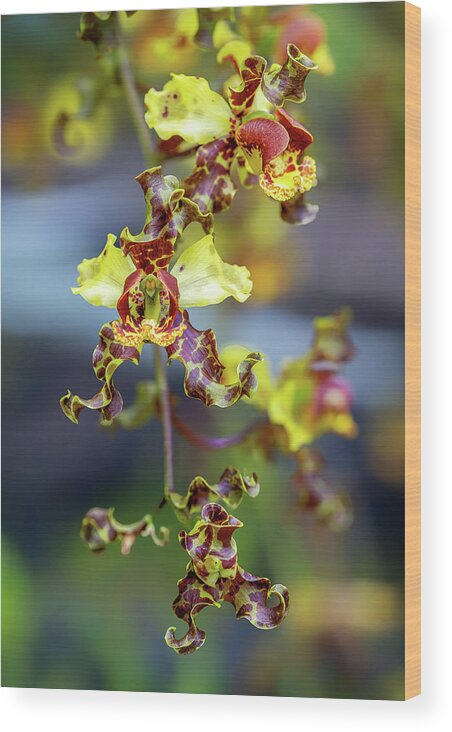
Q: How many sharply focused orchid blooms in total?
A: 3